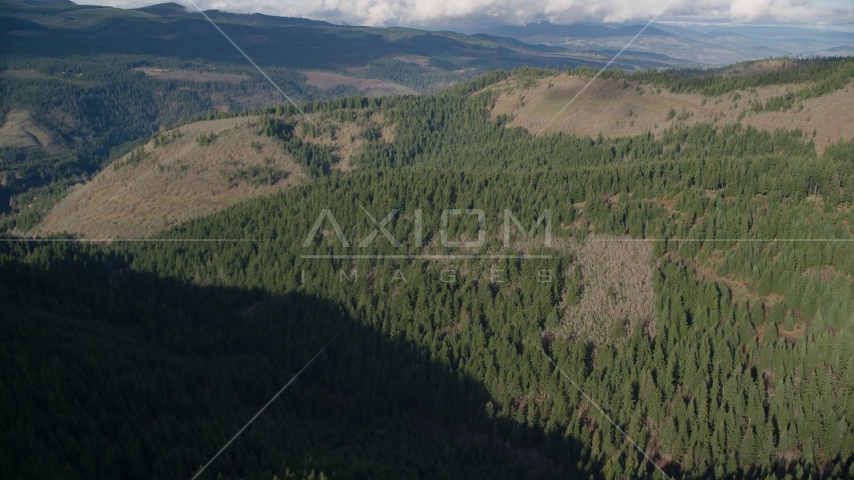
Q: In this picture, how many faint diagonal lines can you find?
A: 4